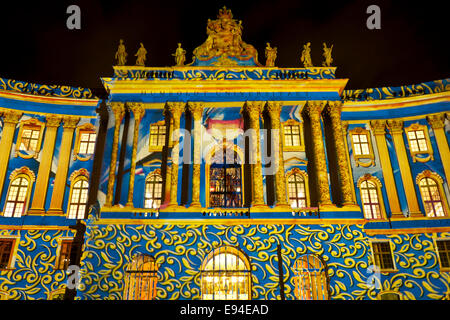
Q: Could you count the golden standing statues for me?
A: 6